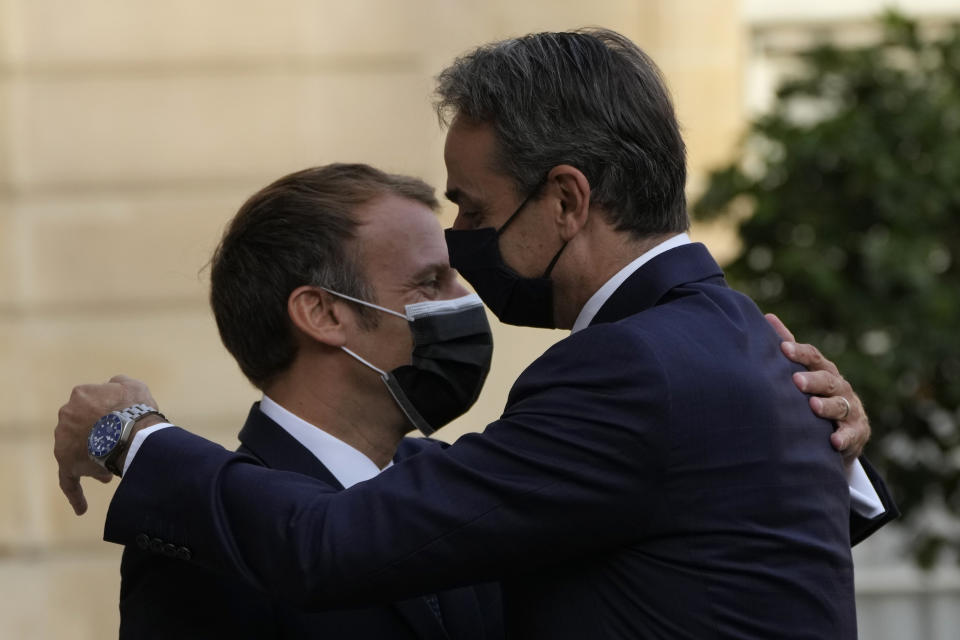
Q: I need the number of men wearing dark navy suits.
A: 2